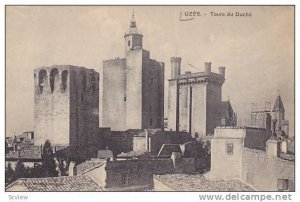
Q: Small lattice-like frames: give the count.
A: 2